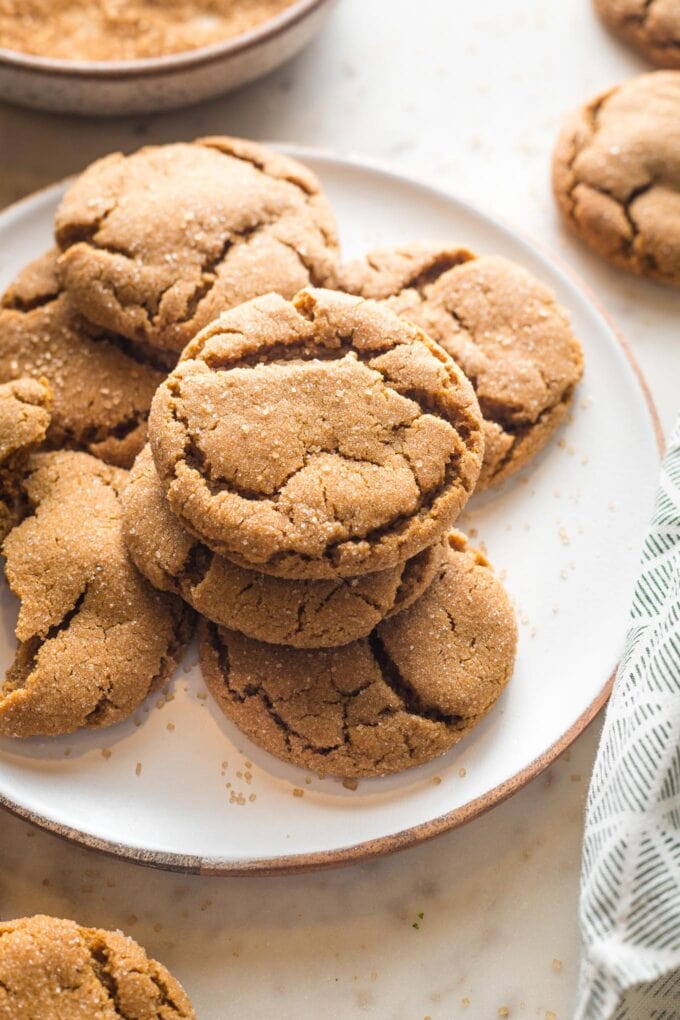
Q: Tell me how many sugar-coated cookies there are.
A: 11